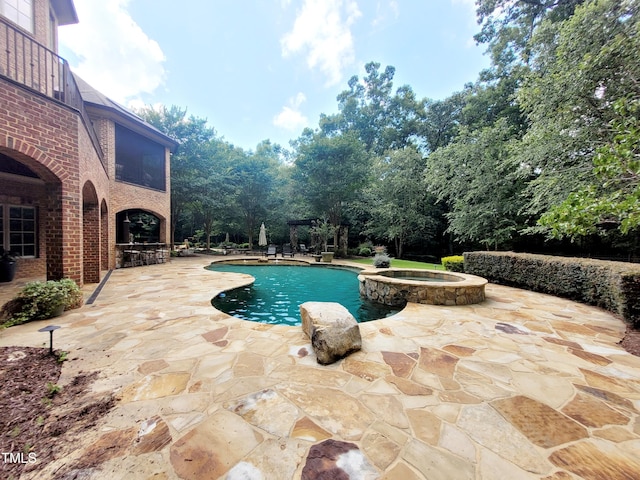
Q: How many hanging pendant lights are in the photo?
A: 3